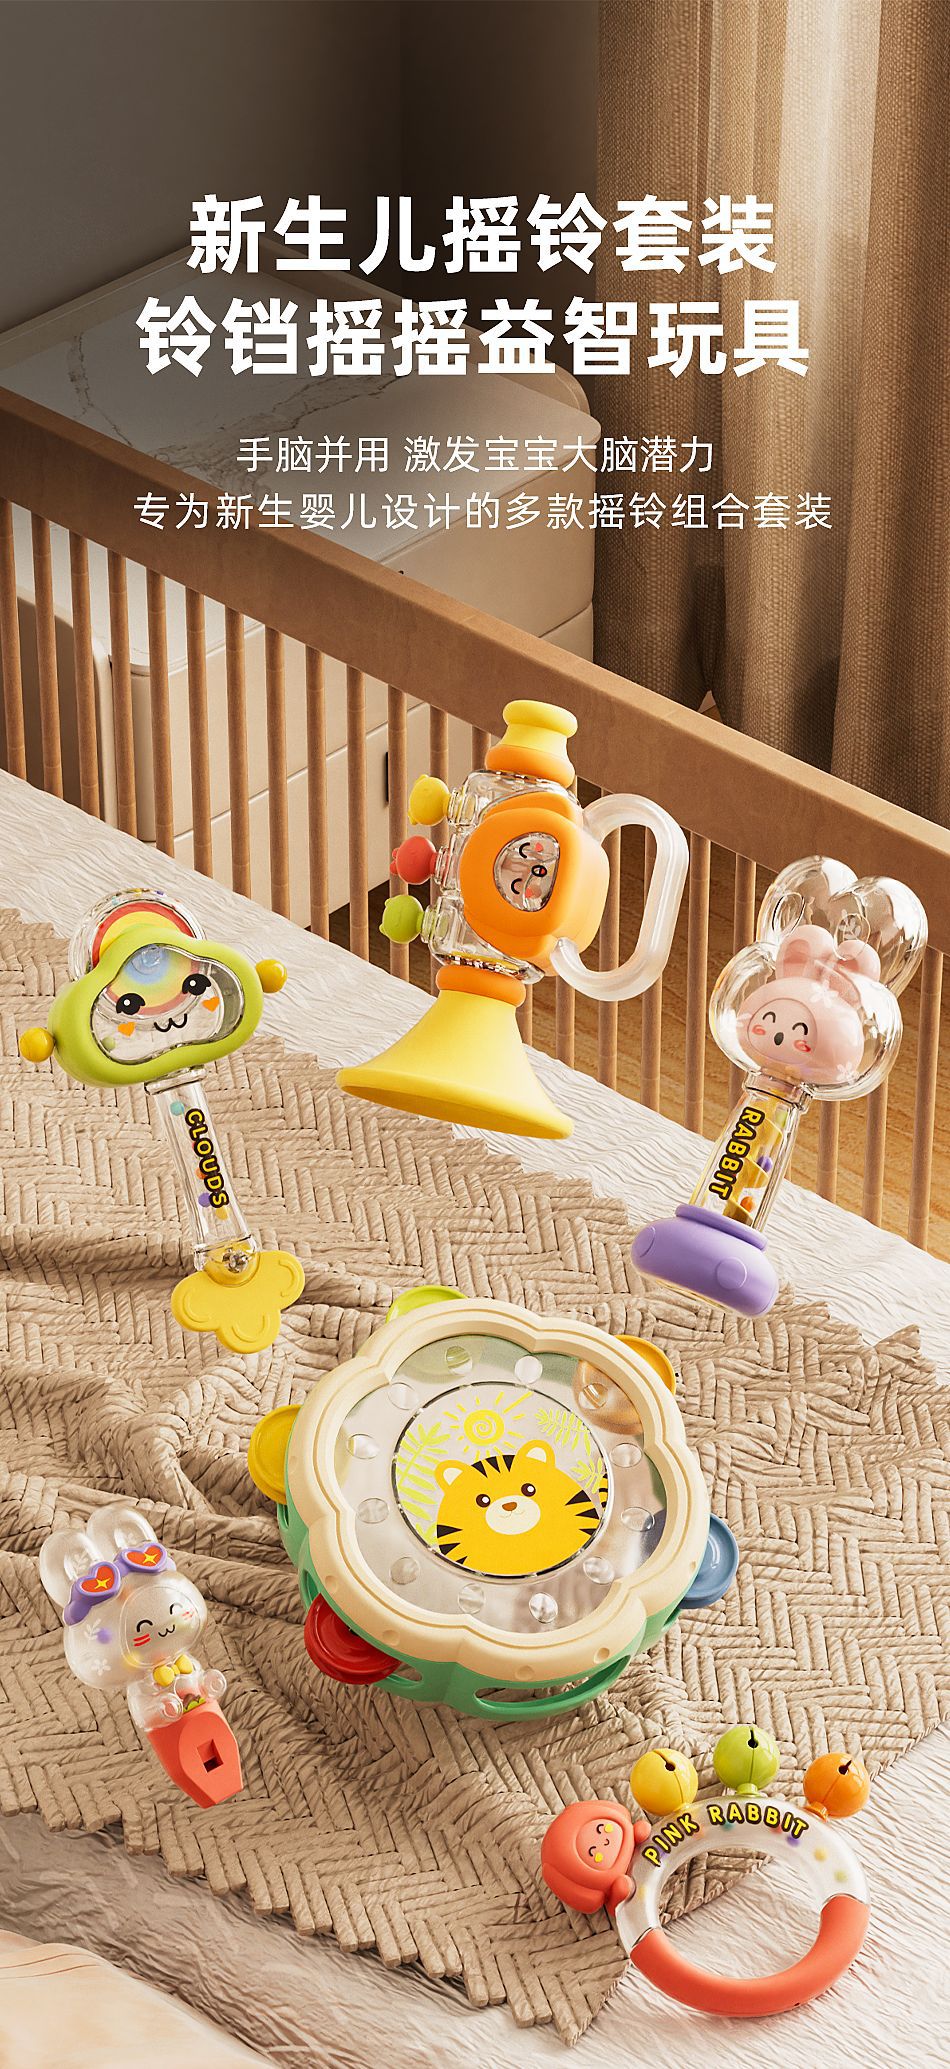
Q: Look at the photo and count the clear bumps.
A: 12